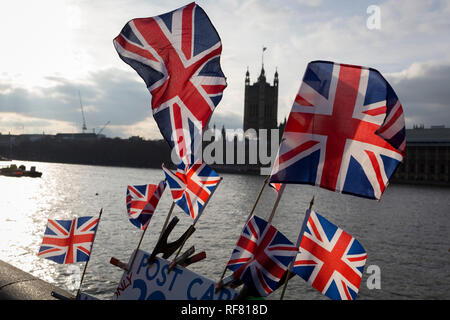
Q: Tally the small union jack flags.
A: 5